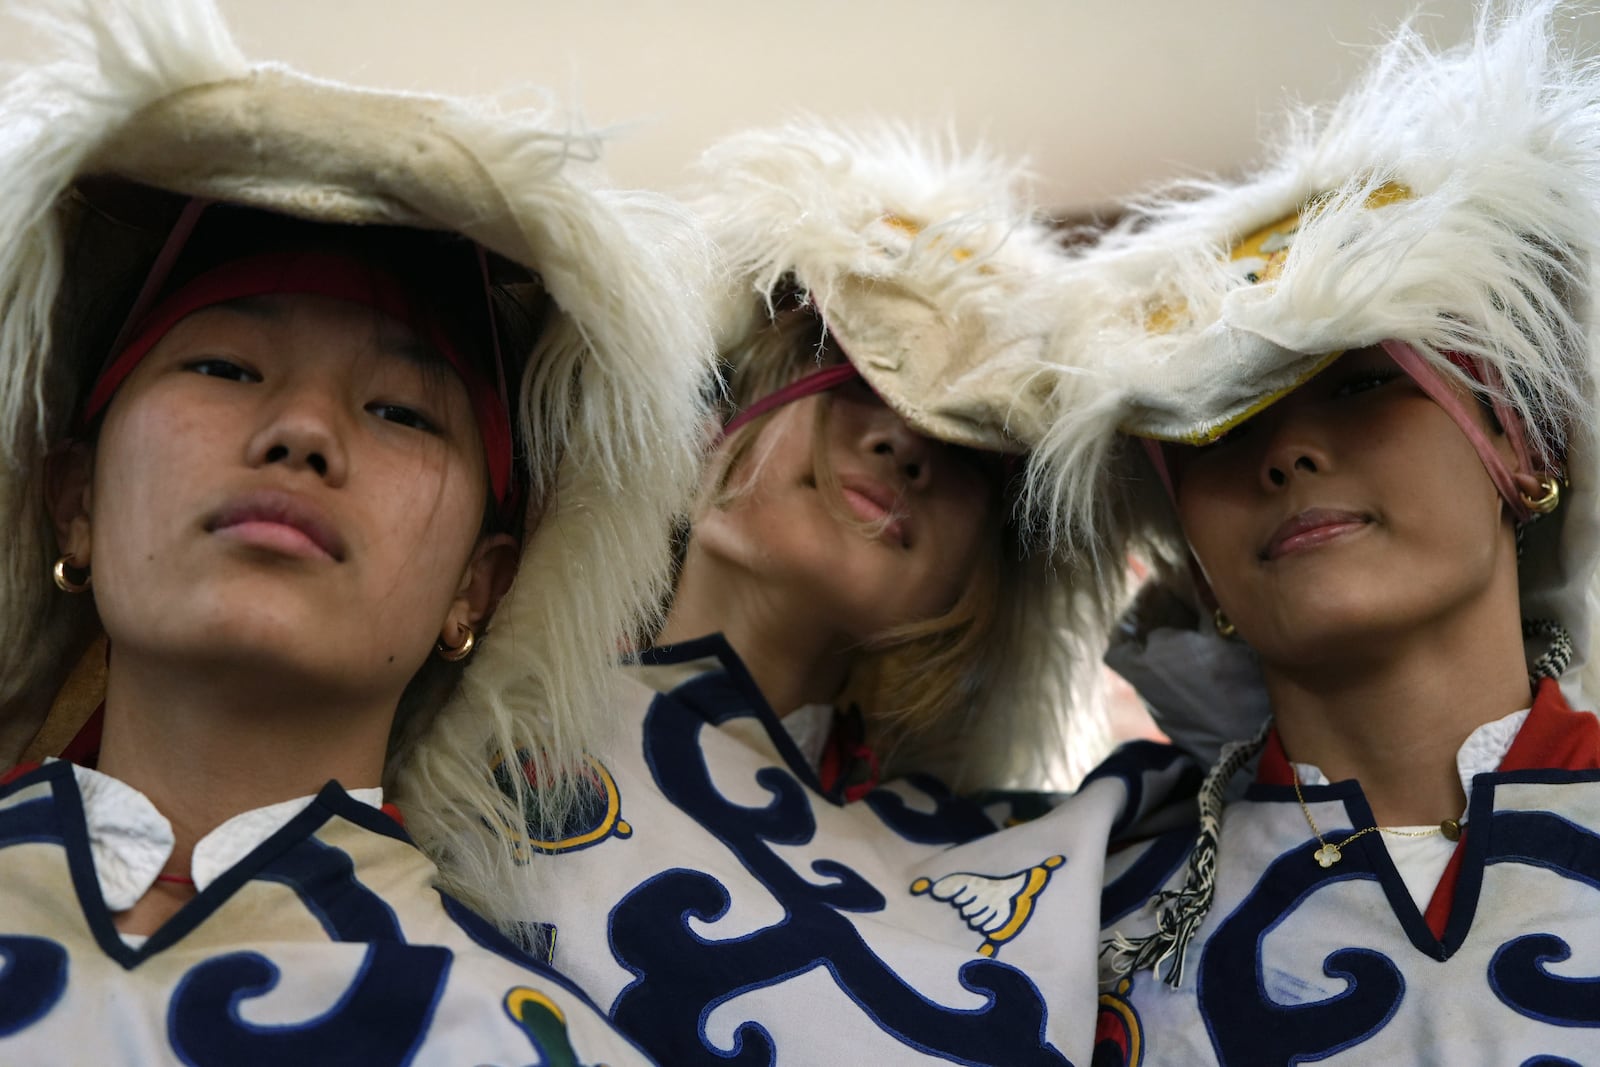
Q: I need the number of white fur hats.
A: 3